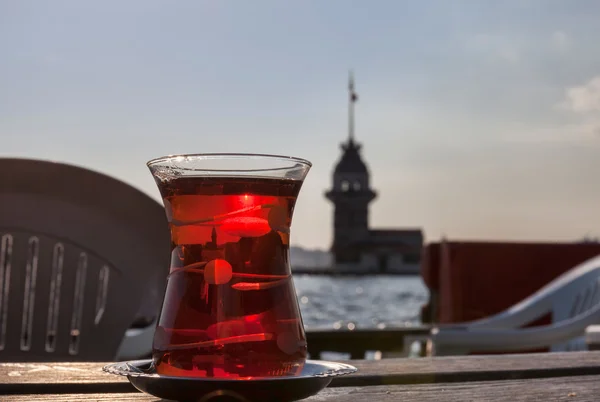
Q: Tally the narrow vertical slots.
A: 5